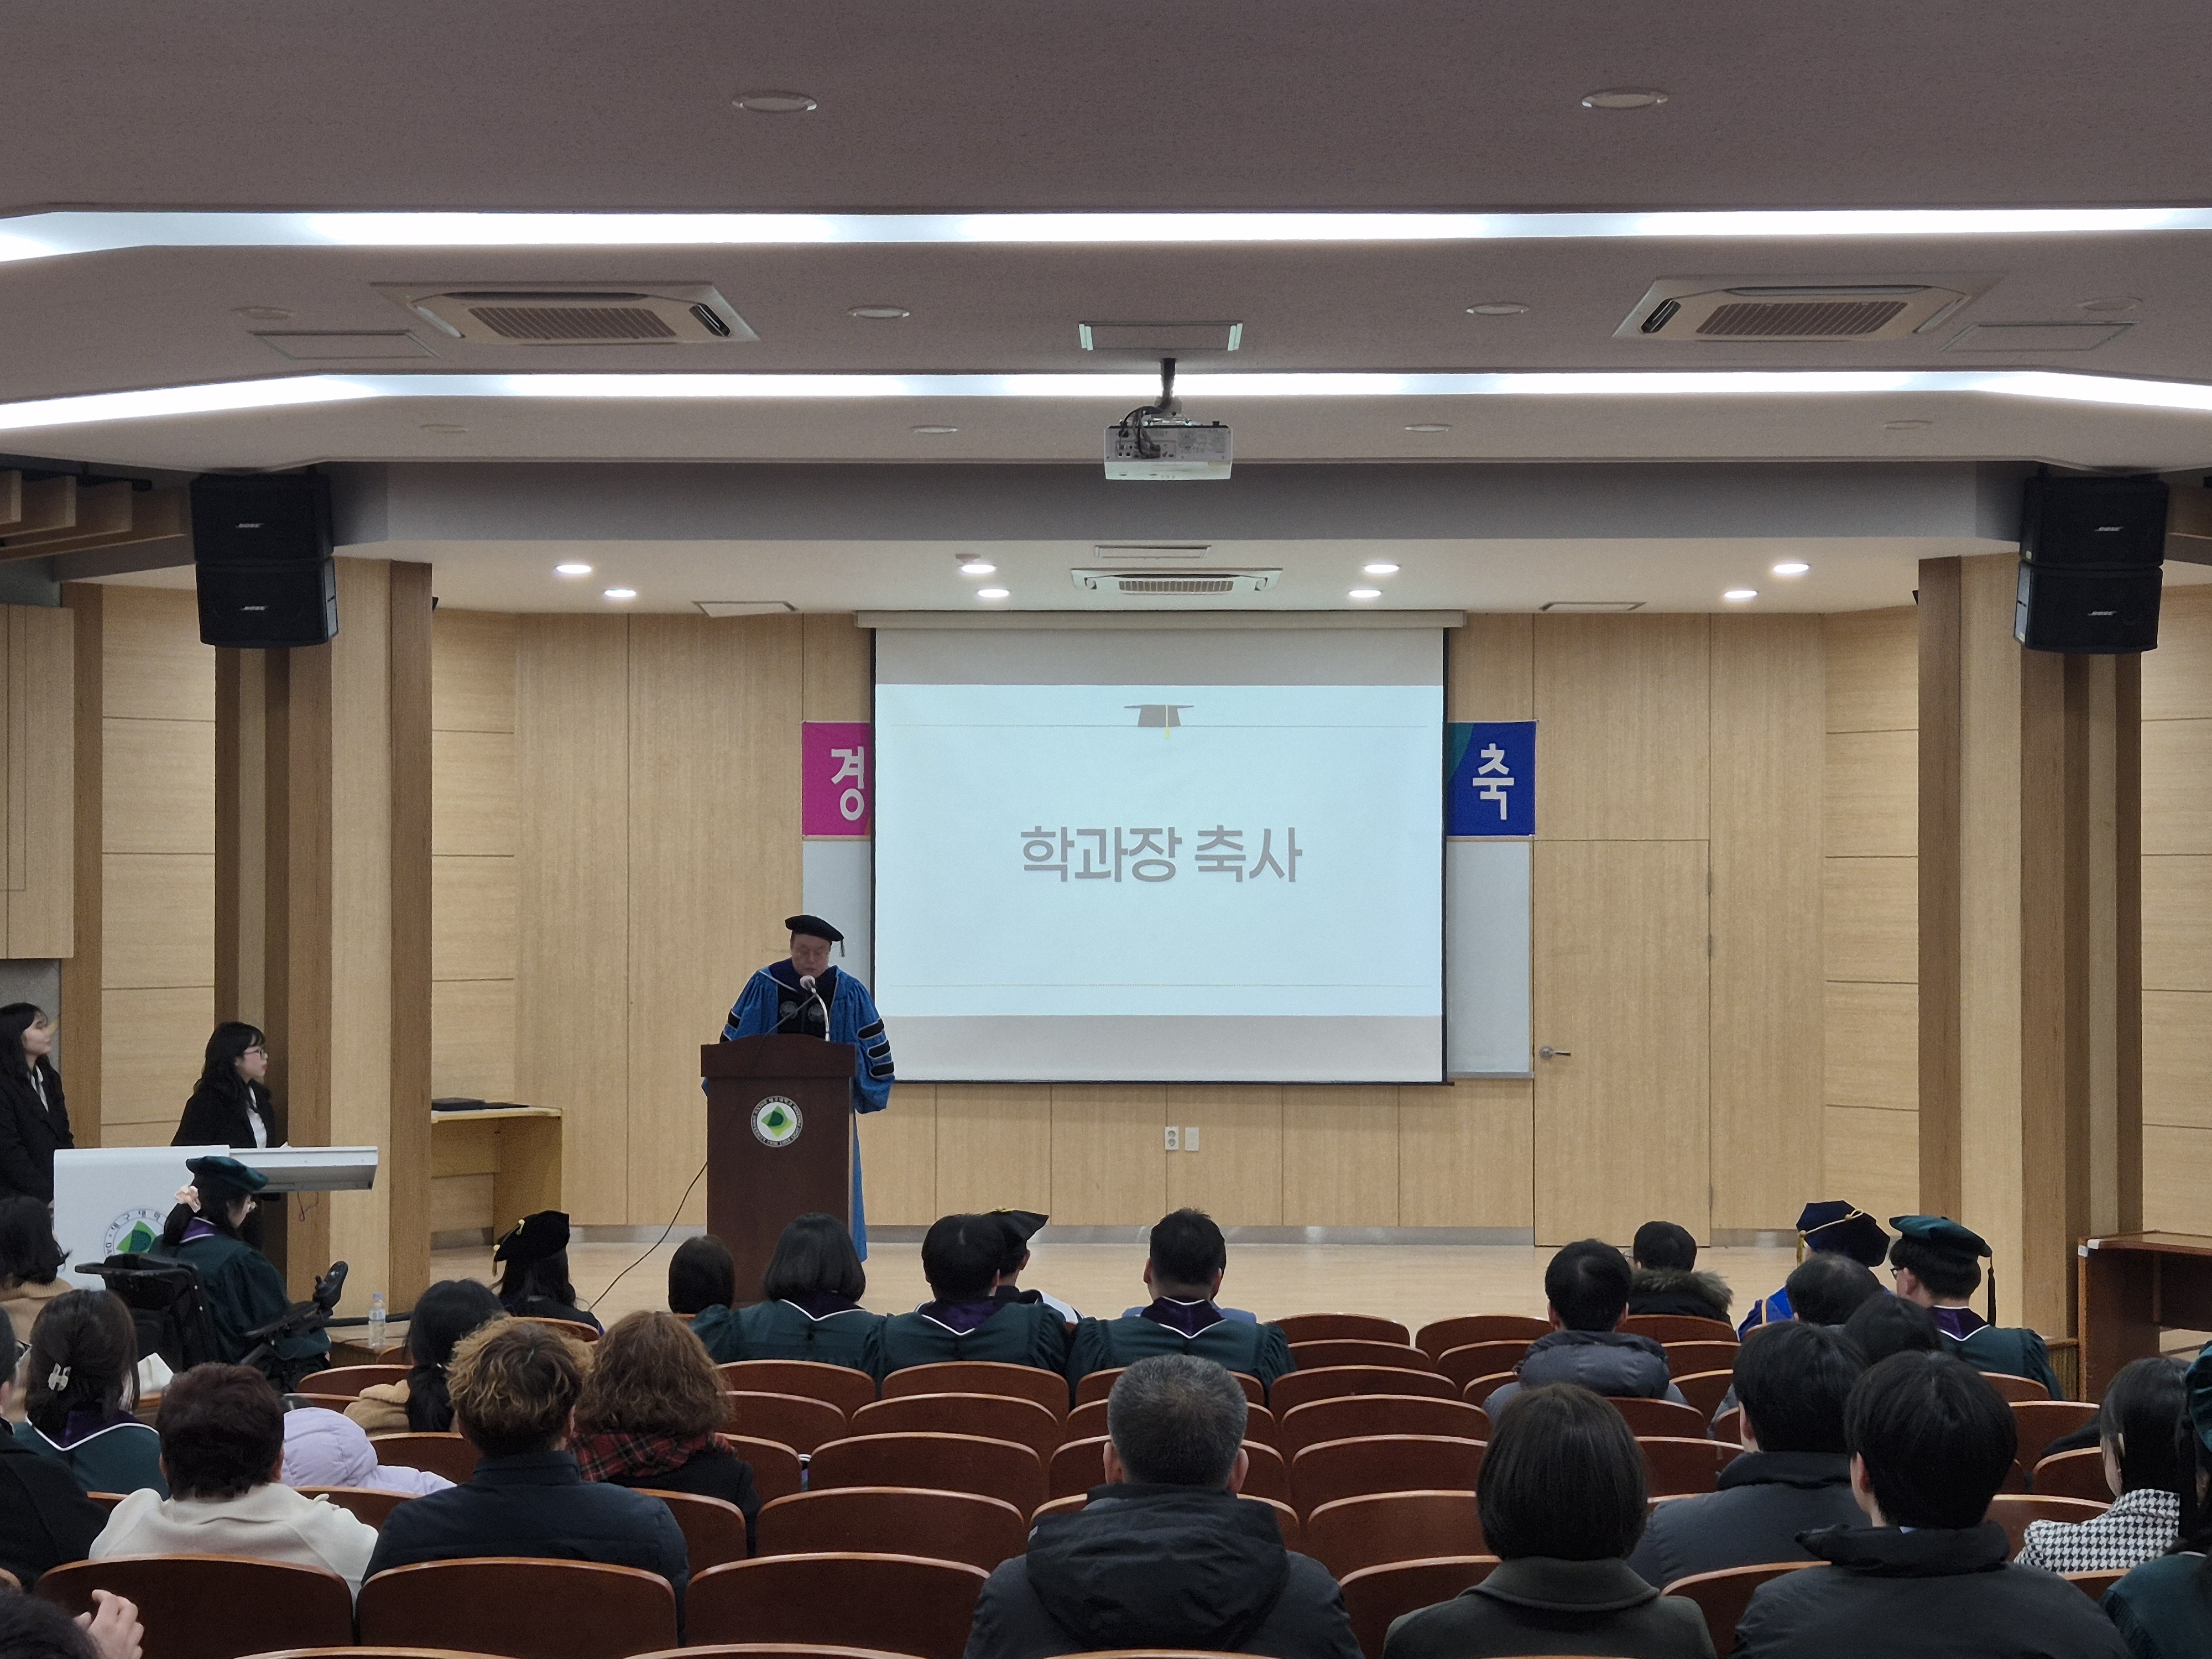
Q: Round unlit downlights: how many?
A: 10